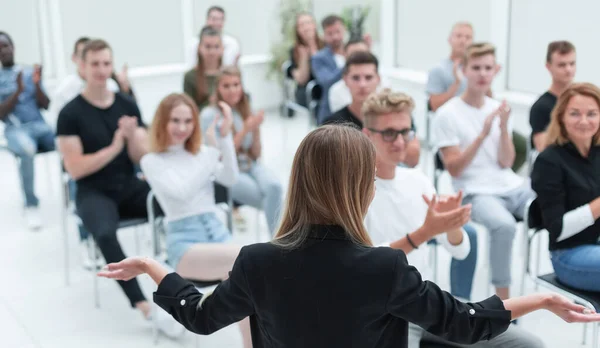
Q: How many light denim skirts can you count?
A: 1